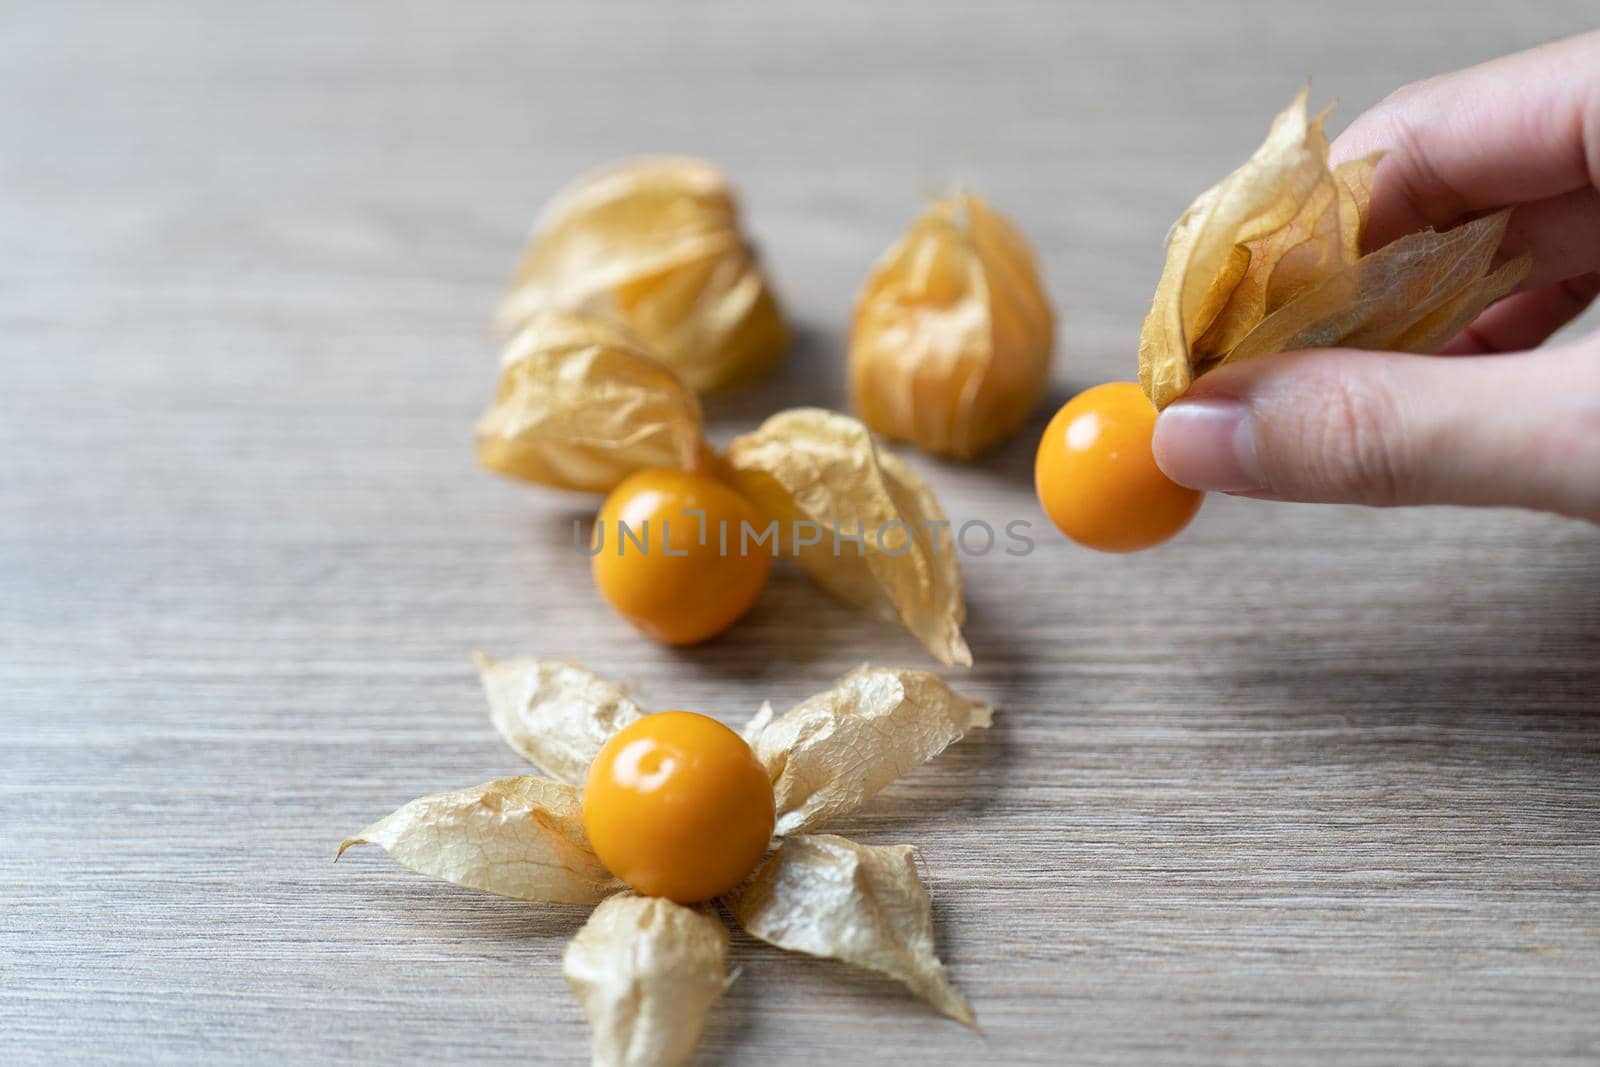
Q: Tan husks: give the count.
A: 5